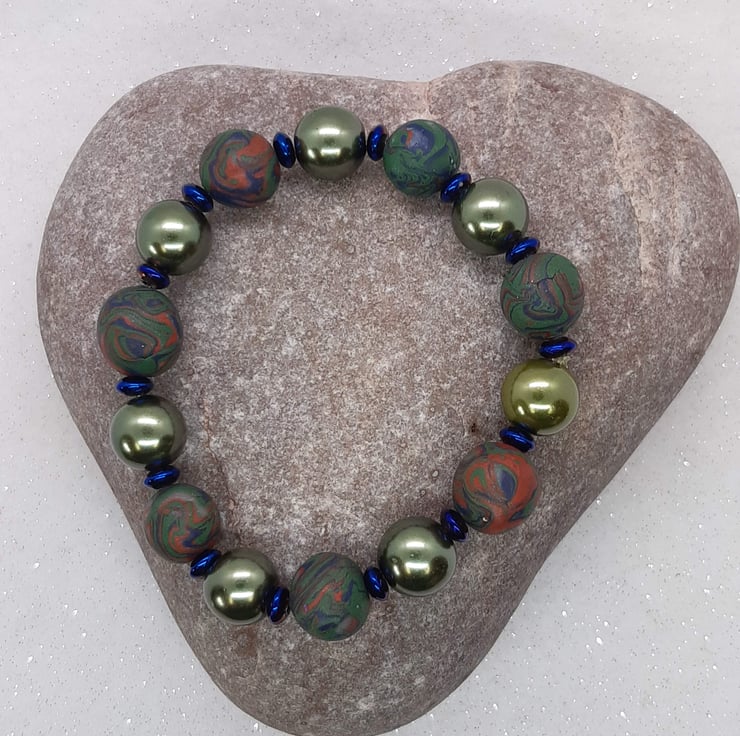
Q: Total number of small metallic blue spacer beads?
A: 14